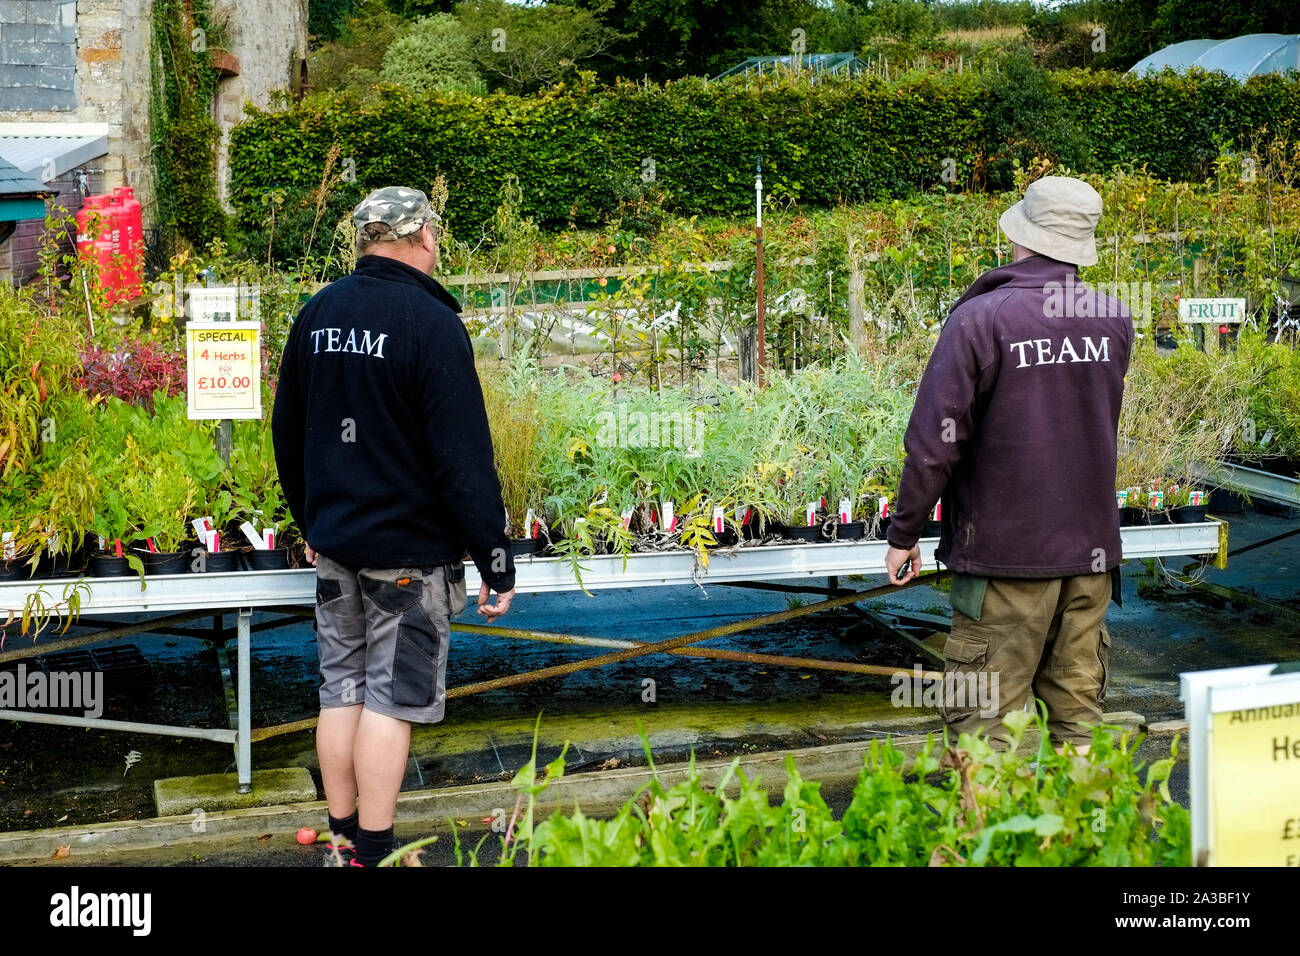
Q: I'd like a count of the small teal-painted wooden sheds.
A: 1